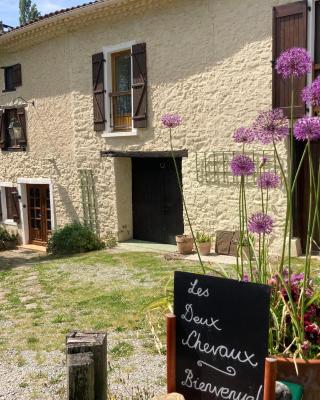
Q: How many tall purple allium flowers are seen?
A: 9